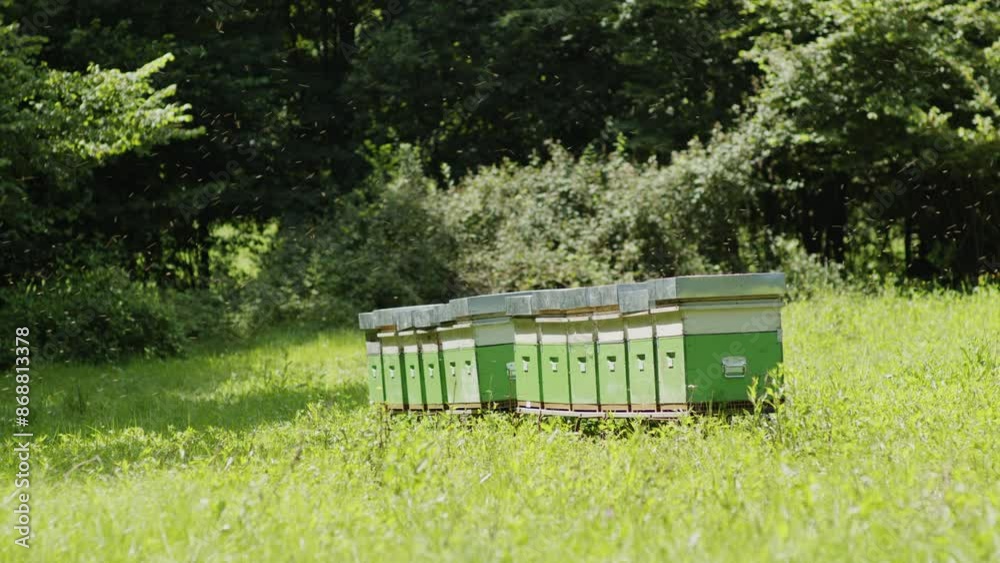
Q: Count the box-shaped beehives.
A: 12